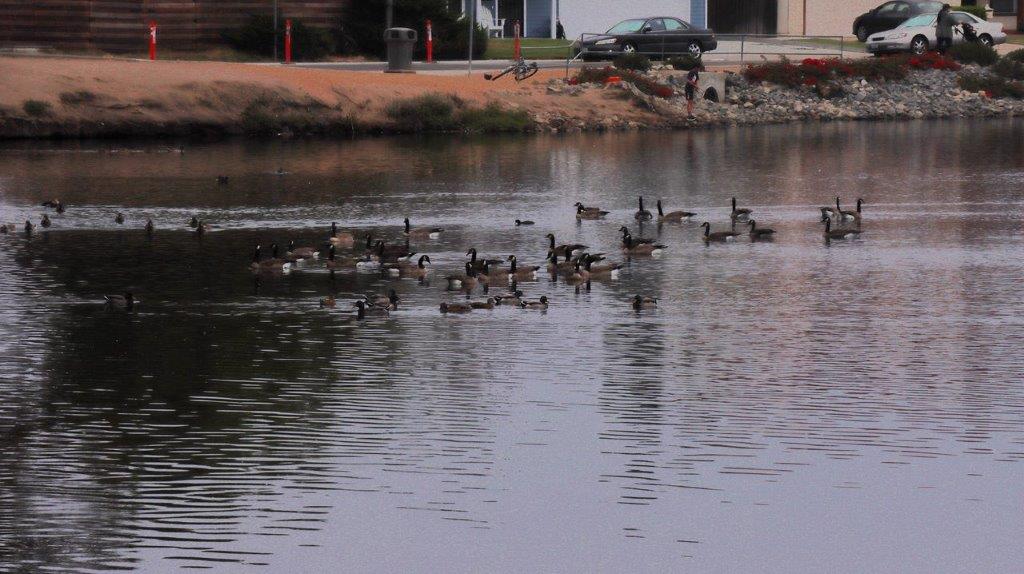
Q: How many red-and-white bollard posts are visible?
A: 4